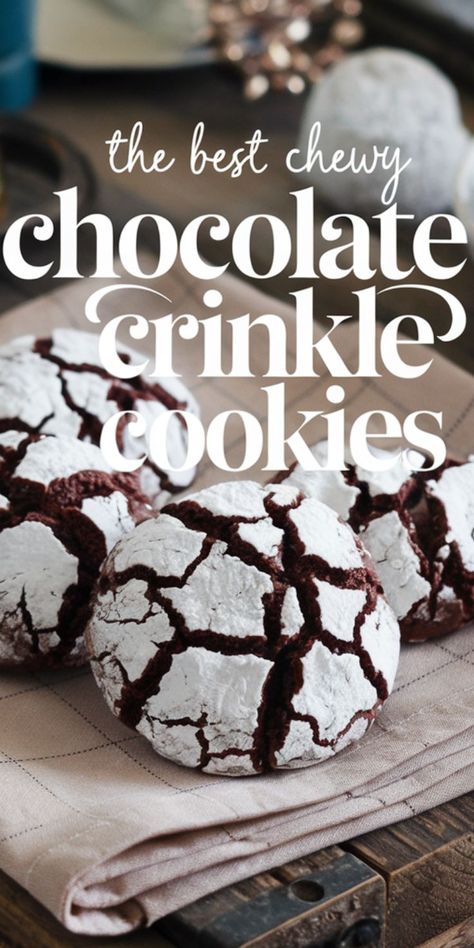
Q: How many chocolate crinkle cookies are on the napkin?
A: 4